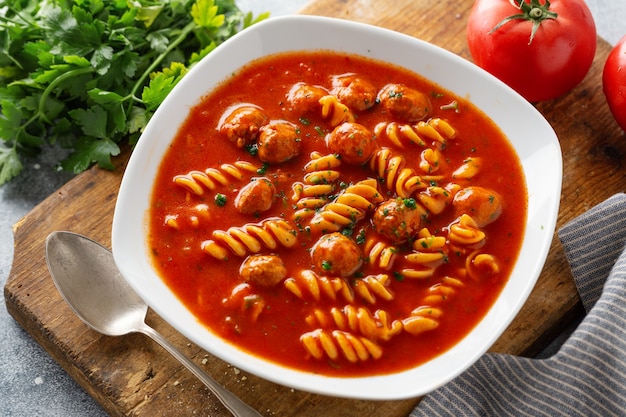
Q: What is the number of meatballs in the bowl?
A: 11